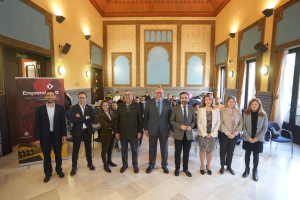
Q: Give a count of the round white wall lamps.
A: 4